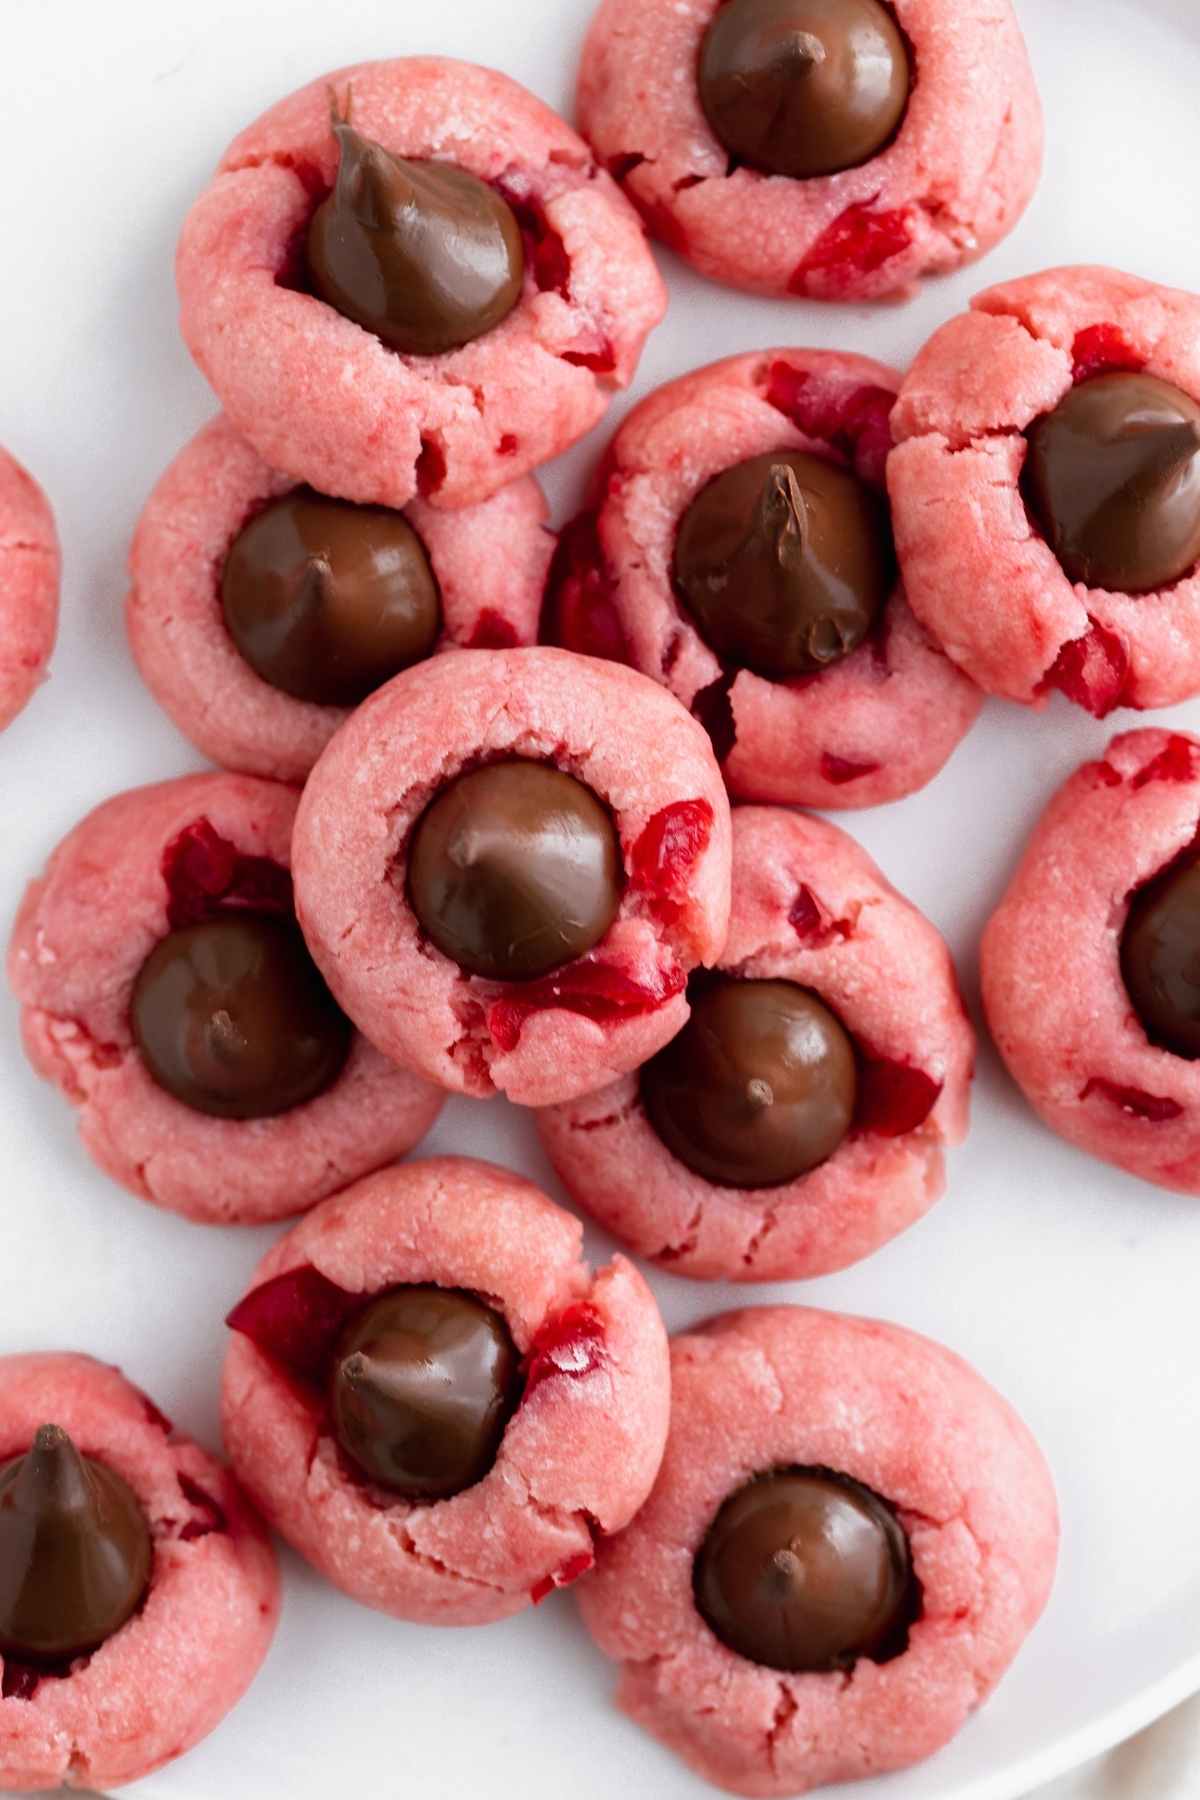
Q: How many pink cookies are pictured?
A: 13